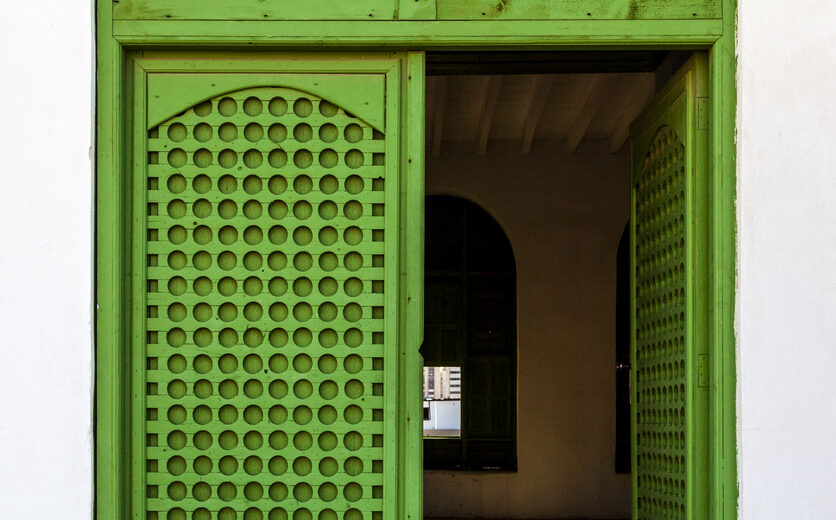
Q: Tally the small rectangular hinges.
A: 2